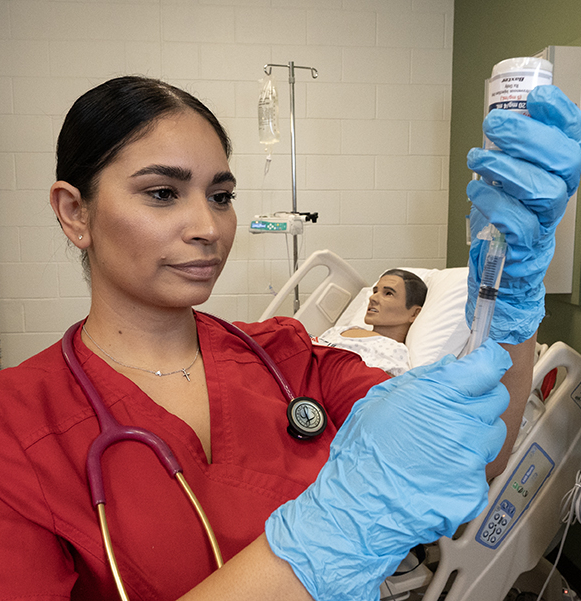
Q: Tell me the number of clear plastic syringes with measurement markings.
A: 1